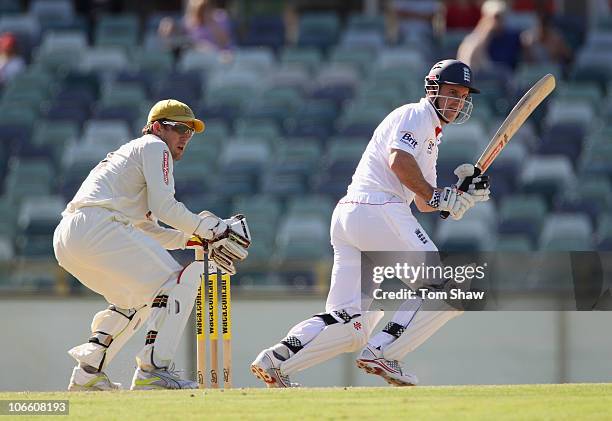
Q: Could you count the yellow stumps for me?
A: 3